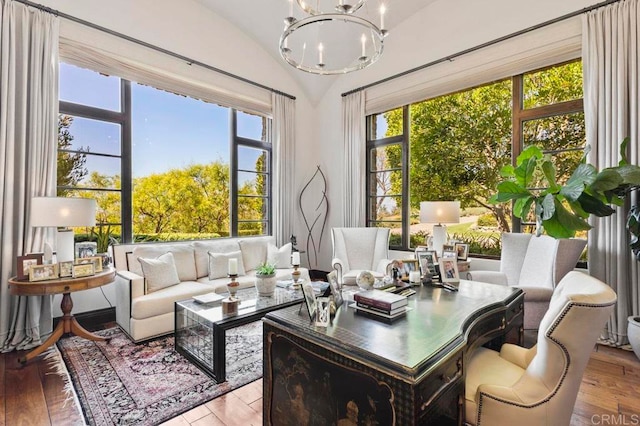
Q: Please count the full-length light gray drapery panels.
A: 4